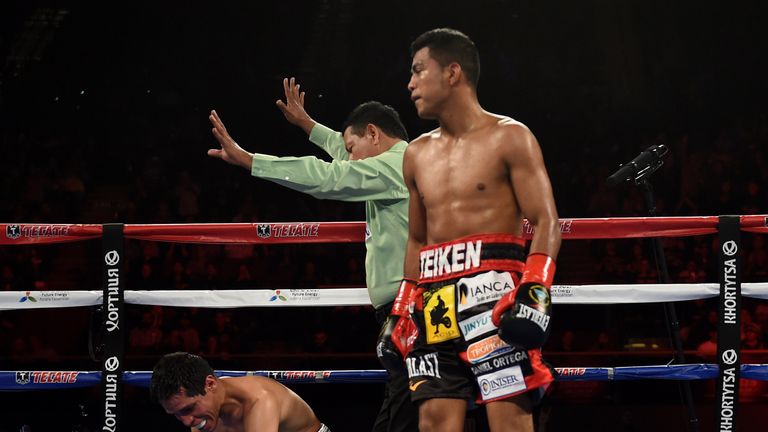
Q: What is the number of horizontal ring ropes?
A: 3